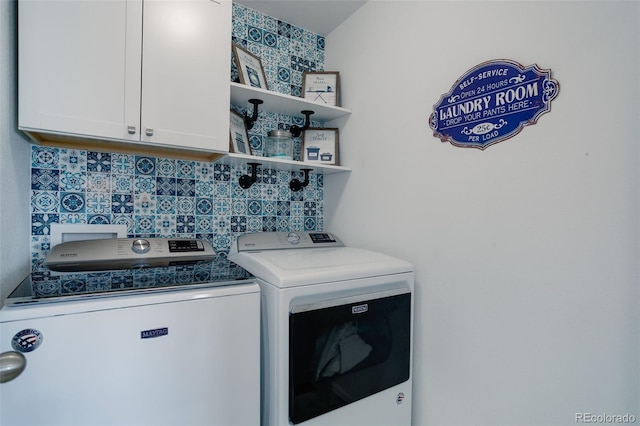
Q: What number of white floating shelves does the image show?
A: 2